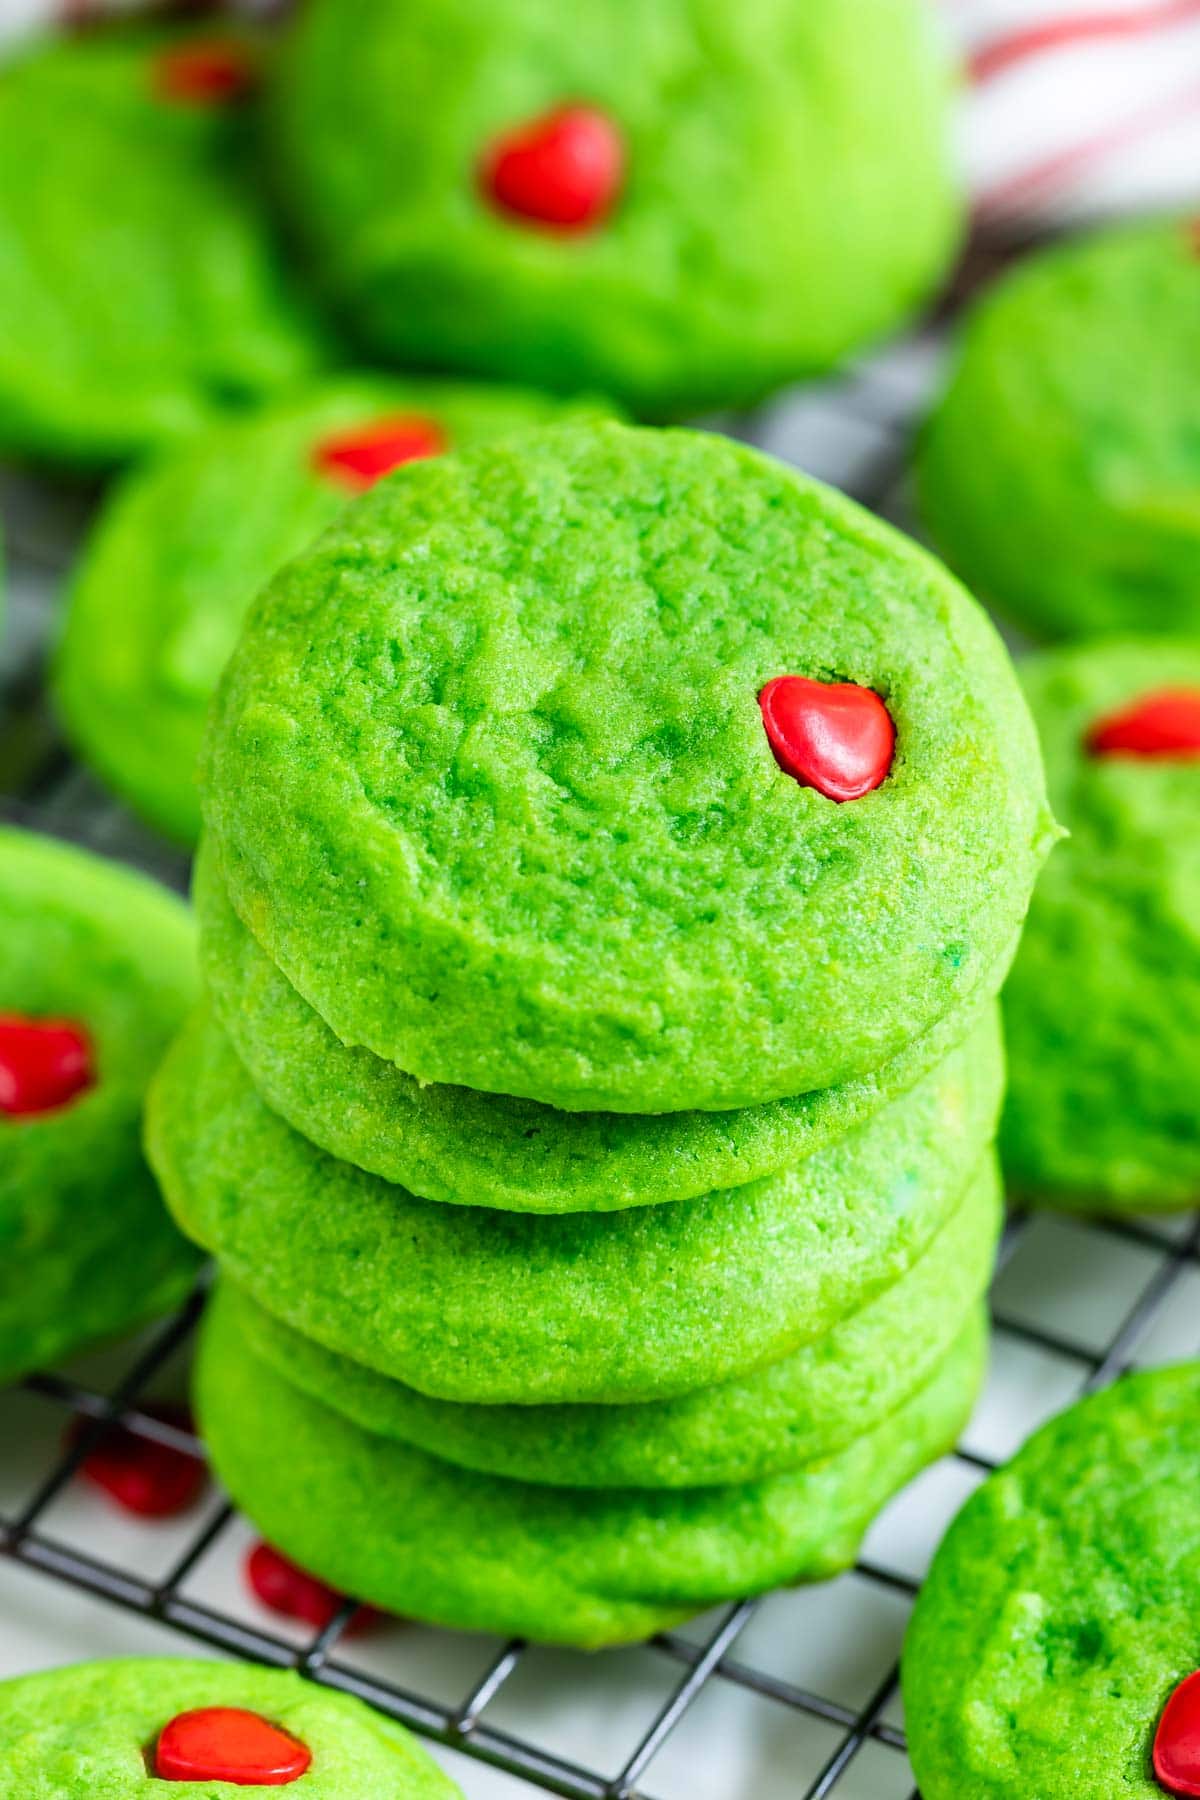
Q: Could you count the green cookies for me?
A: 13